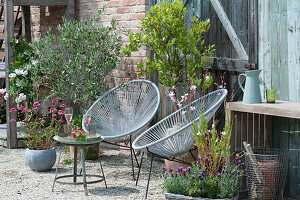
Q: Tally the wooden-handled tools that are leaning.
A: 2